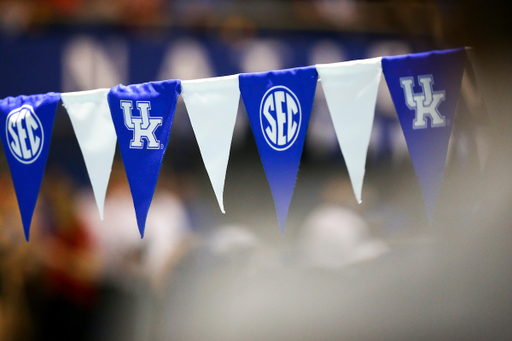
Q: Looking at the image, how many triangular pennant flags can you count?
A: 7